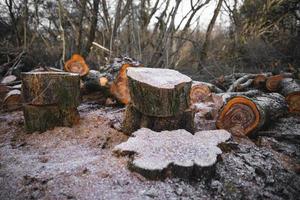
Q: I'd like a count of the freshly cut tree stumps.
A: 3